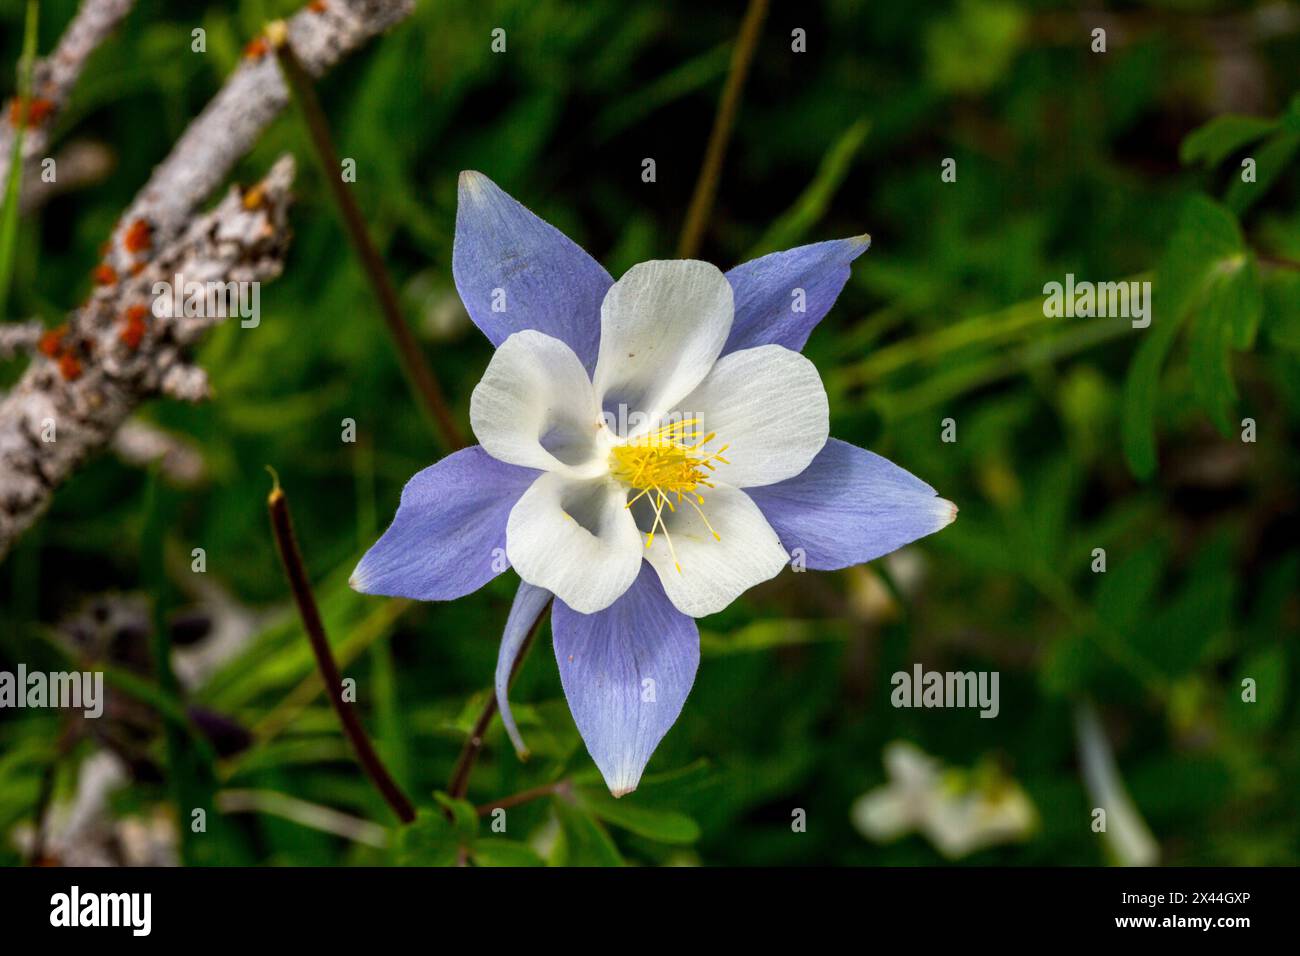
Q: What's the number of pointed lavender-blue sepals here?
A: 5